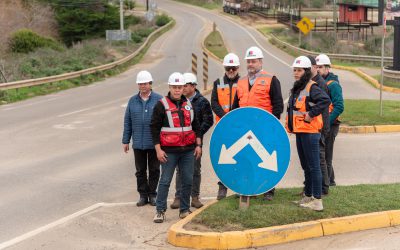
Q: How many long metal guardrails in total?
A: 2